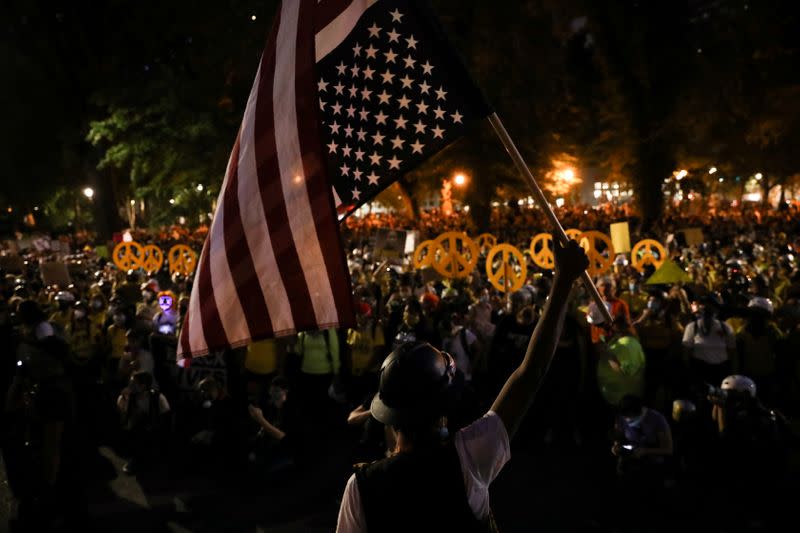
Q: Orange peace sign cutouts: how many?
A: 11